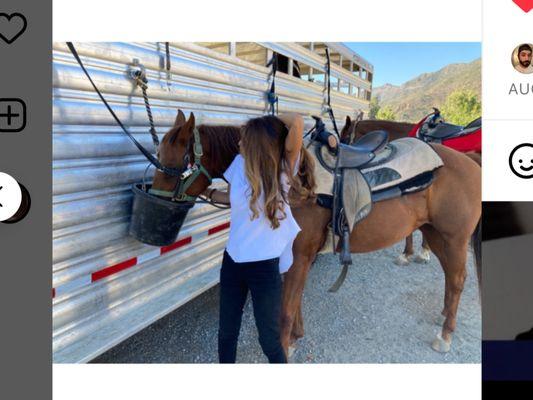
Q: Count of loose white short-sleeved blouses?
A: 1